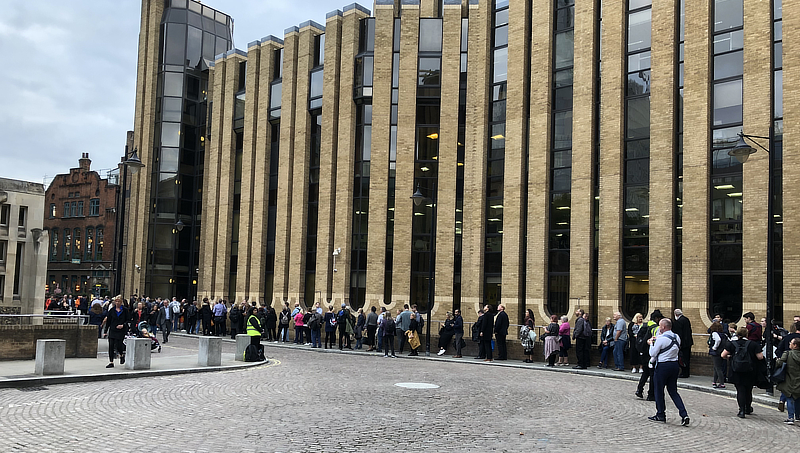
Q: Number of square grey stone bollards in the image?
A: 4